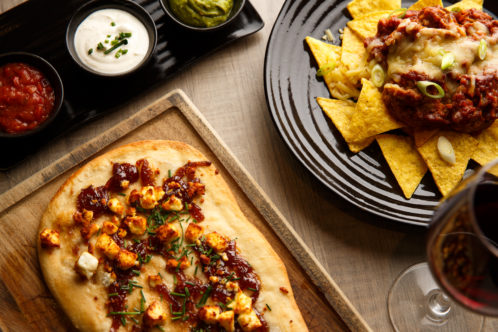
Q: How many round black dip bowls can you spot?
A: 3